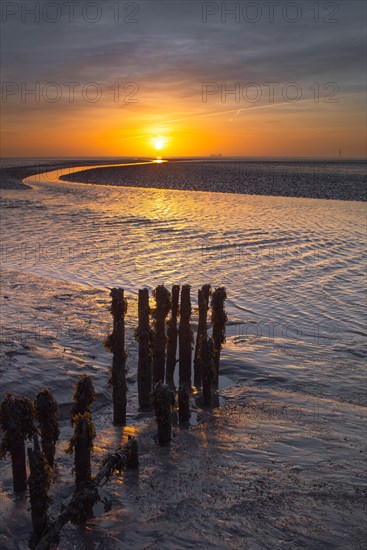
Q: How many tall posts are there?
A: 7